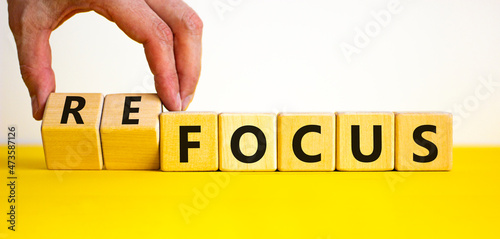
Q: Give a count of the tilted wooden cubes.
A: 2